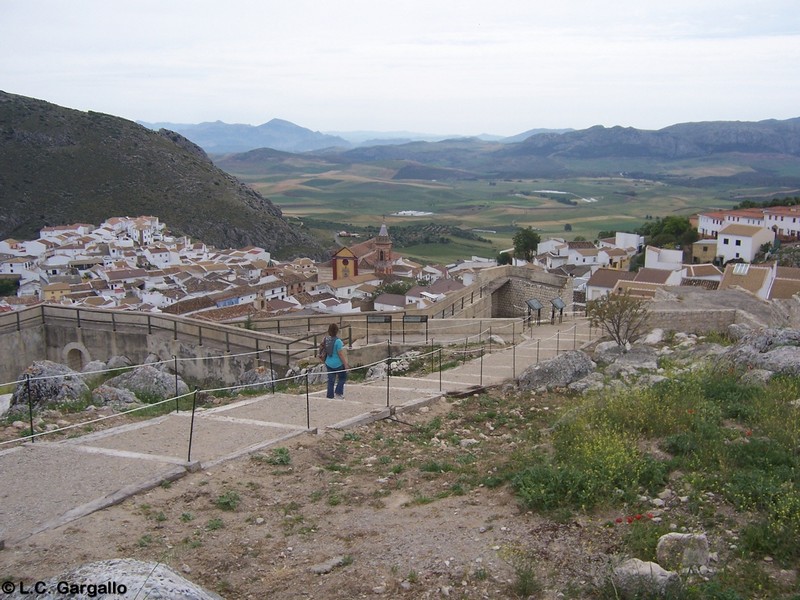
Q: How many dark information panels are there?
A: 4